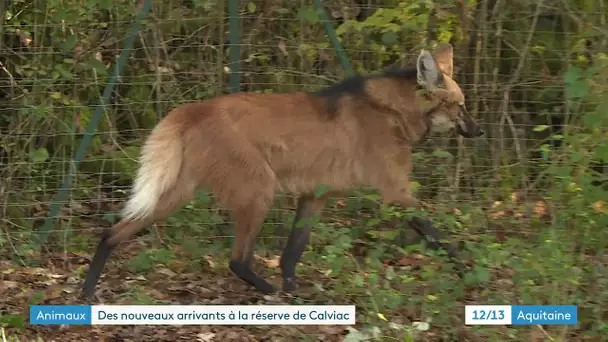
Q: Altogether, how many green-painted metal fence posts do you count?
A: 3